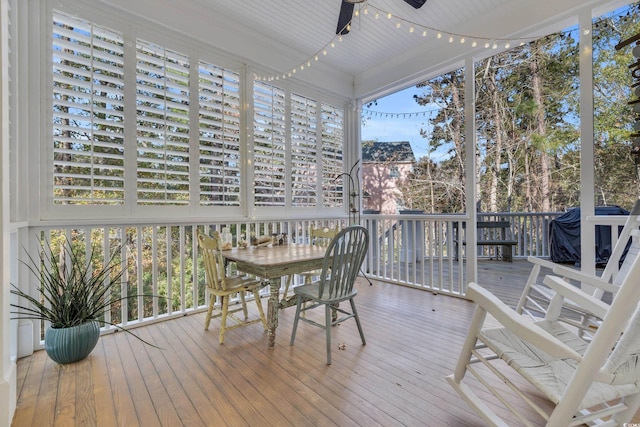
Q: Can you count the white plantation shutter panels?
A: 6